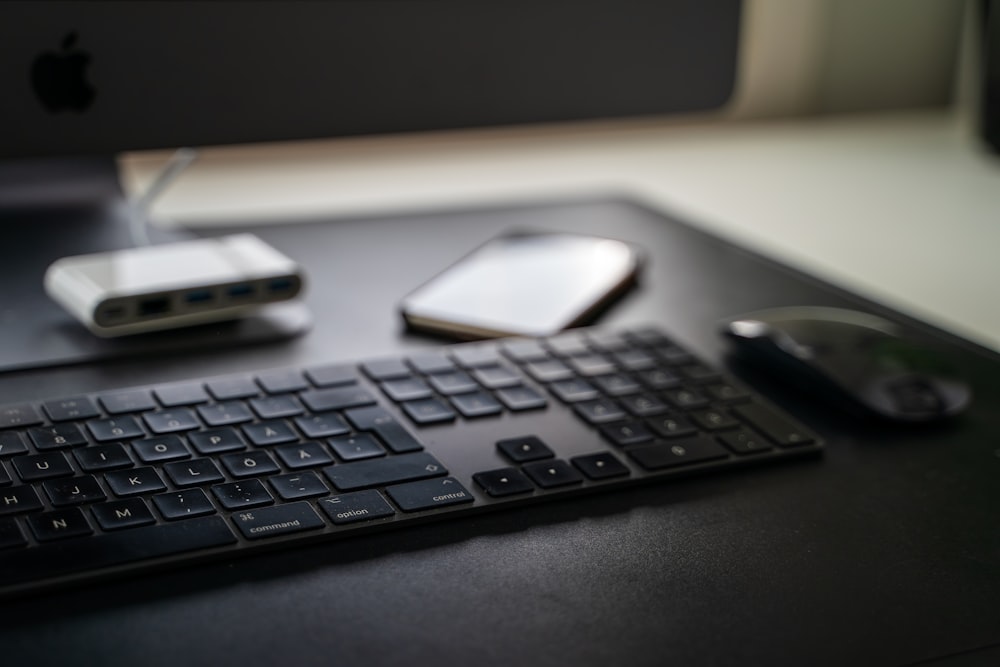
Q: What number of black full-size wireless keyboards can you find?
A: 1